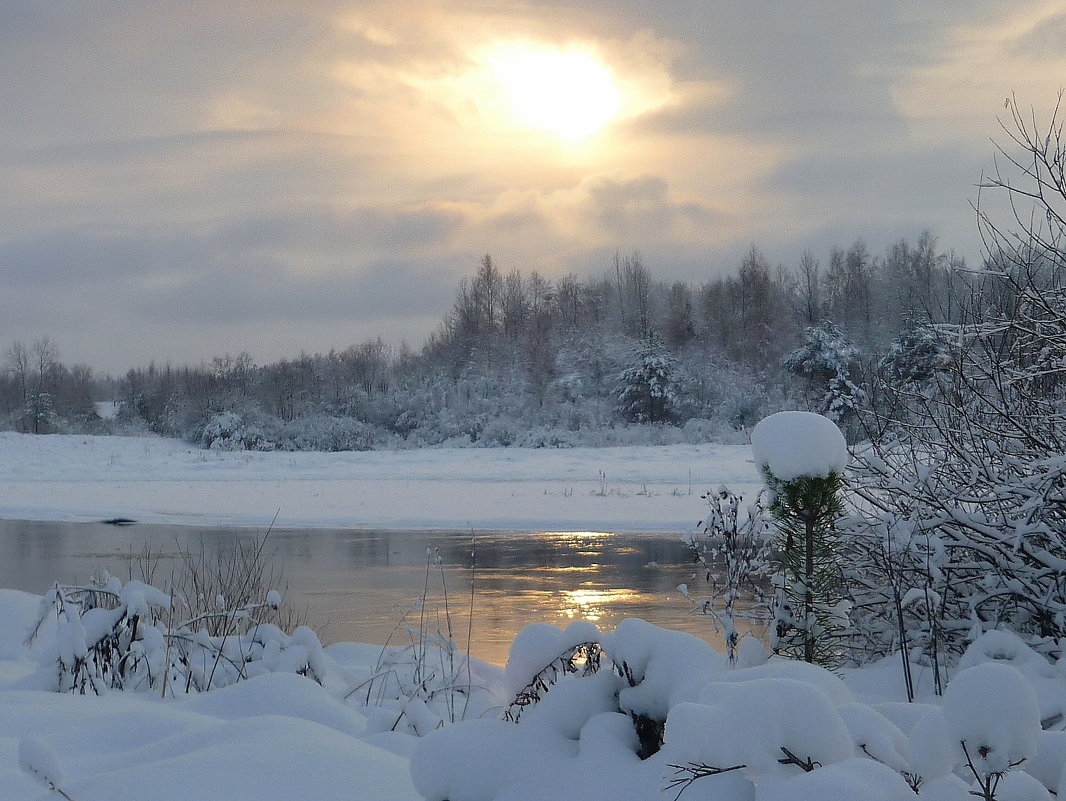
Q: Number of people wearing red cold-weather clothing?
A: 0